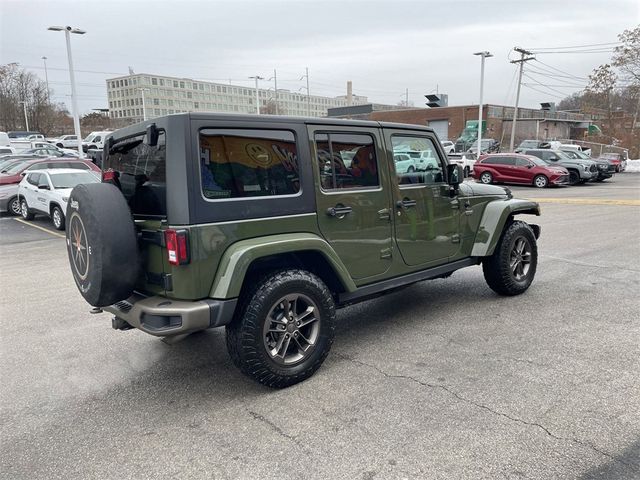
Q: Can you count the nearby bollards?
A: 0